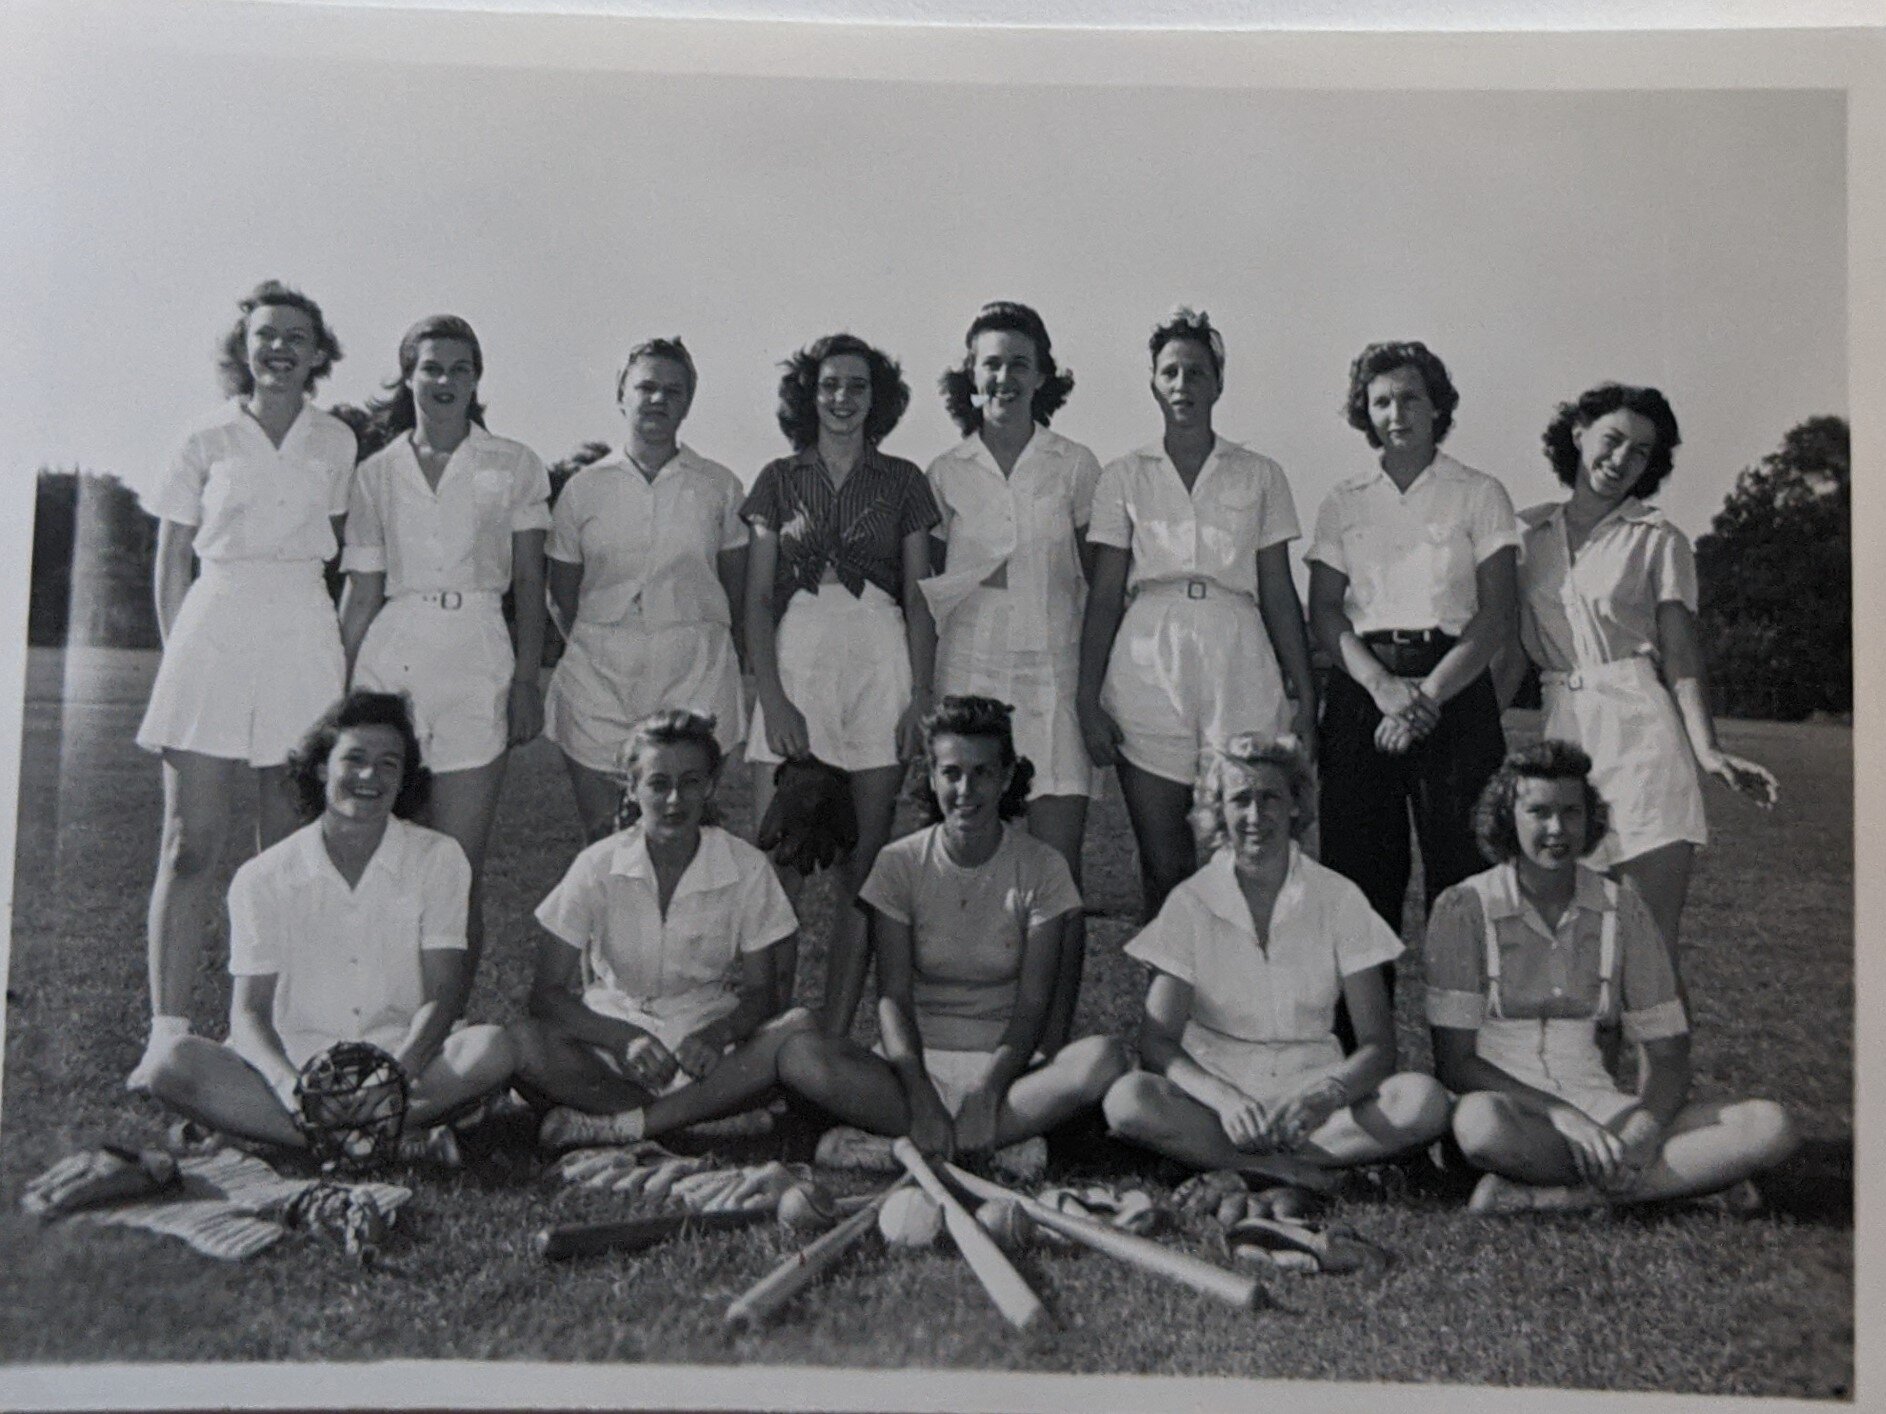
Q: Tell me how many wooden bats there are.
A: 4